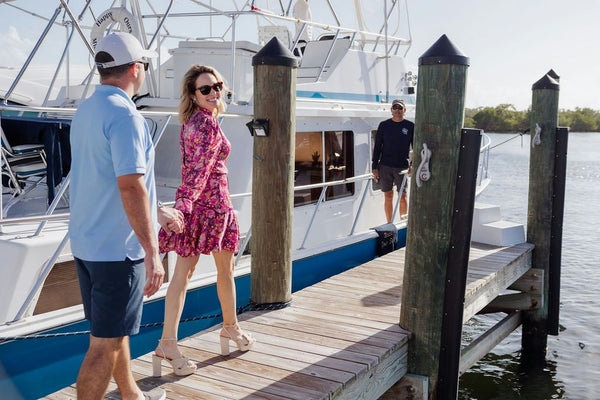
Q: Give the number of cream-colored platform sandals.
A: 2